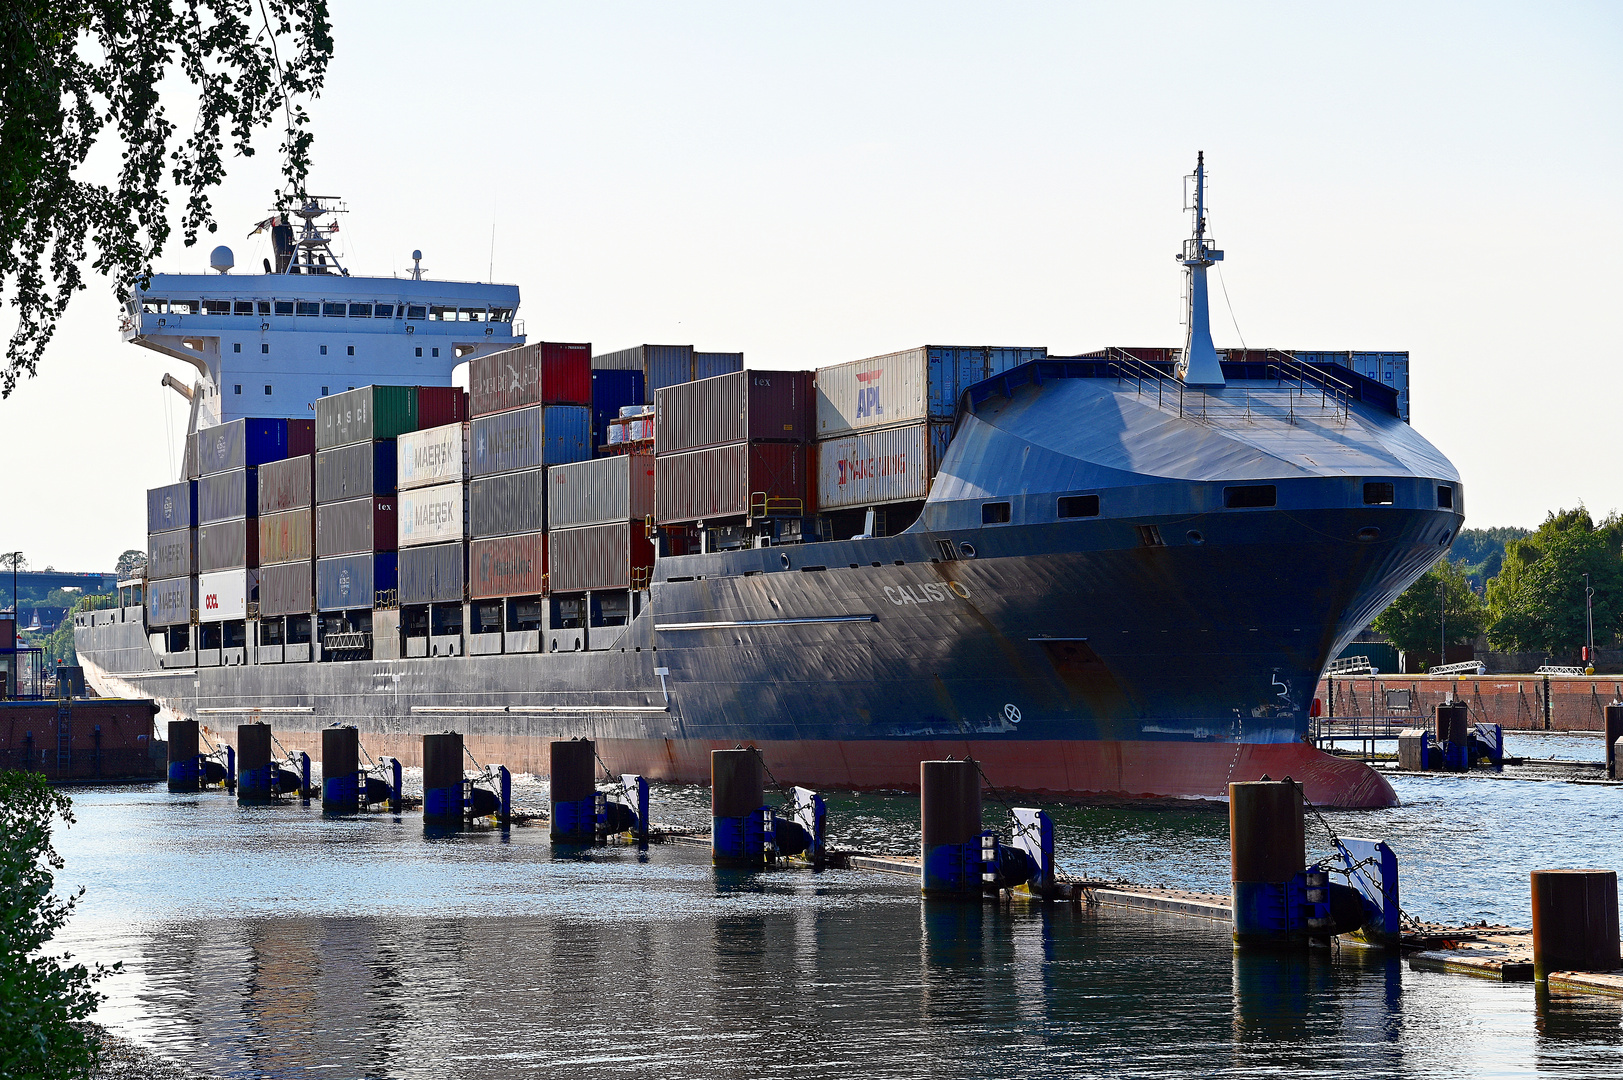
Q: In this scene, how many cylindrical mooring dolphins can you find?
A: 11